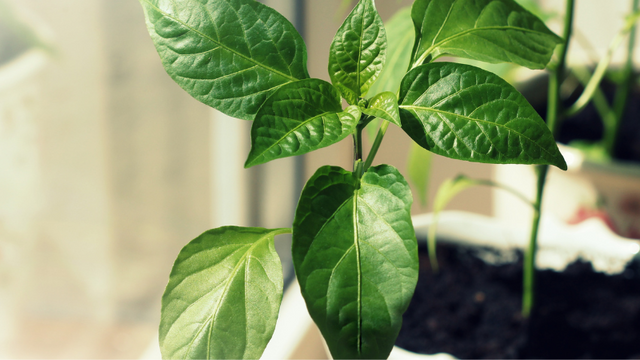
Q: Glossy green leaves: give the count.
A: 8